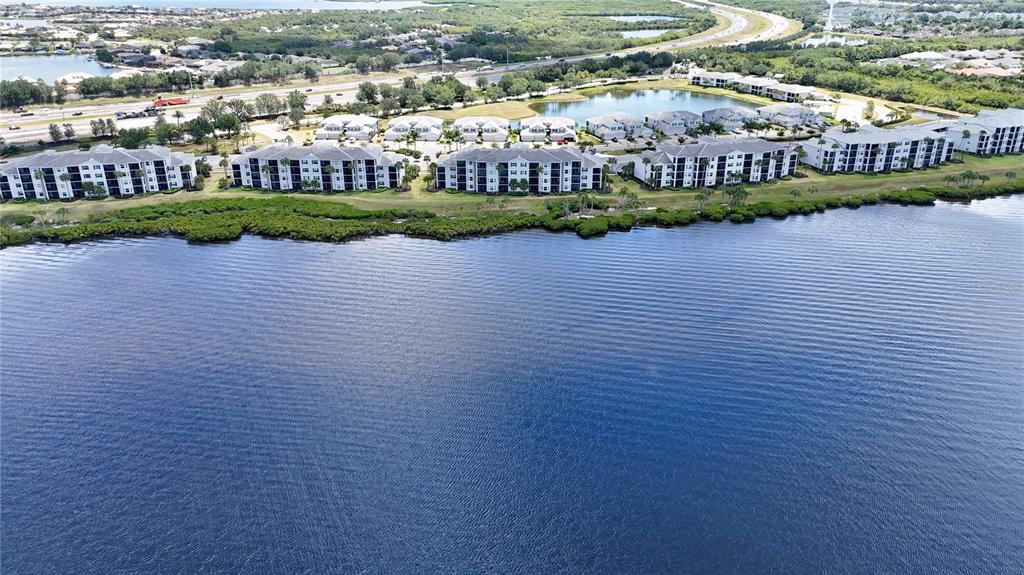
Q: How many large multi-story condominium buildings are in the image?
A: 6